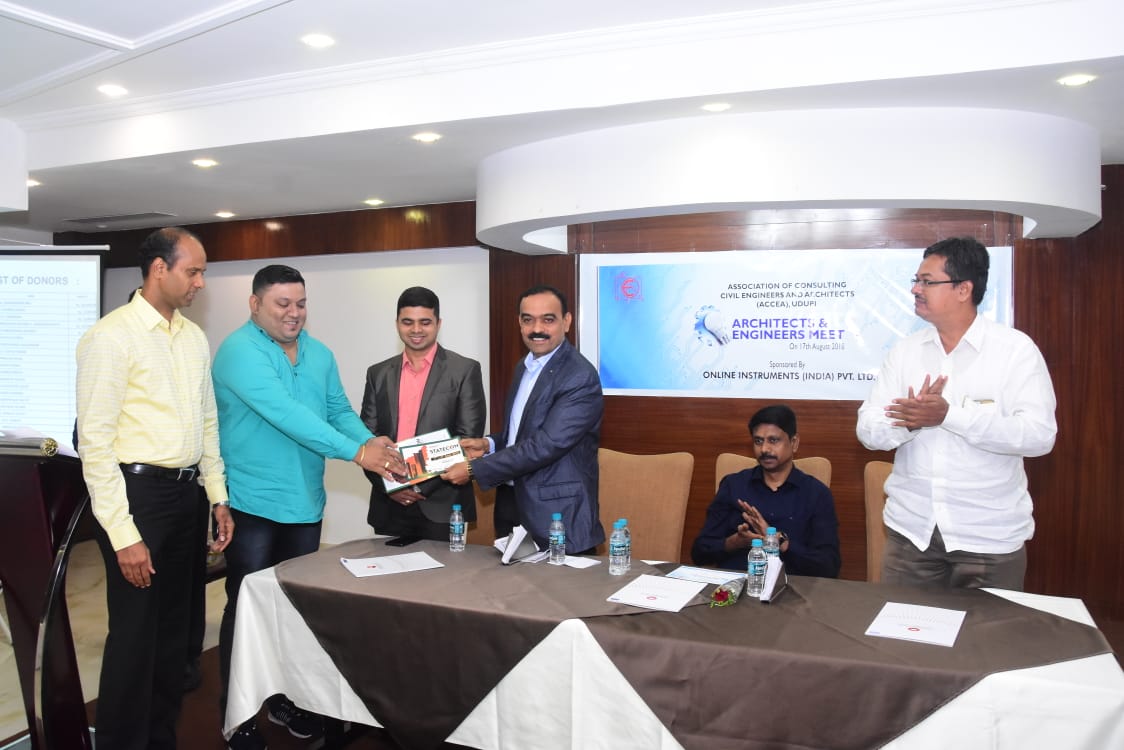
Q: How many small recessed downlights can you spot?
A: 9